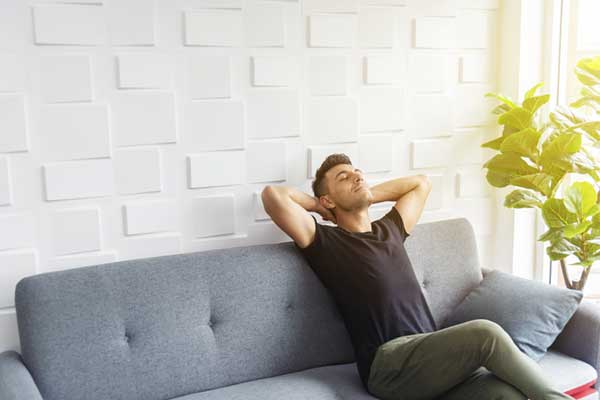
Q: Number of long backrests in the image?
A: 1